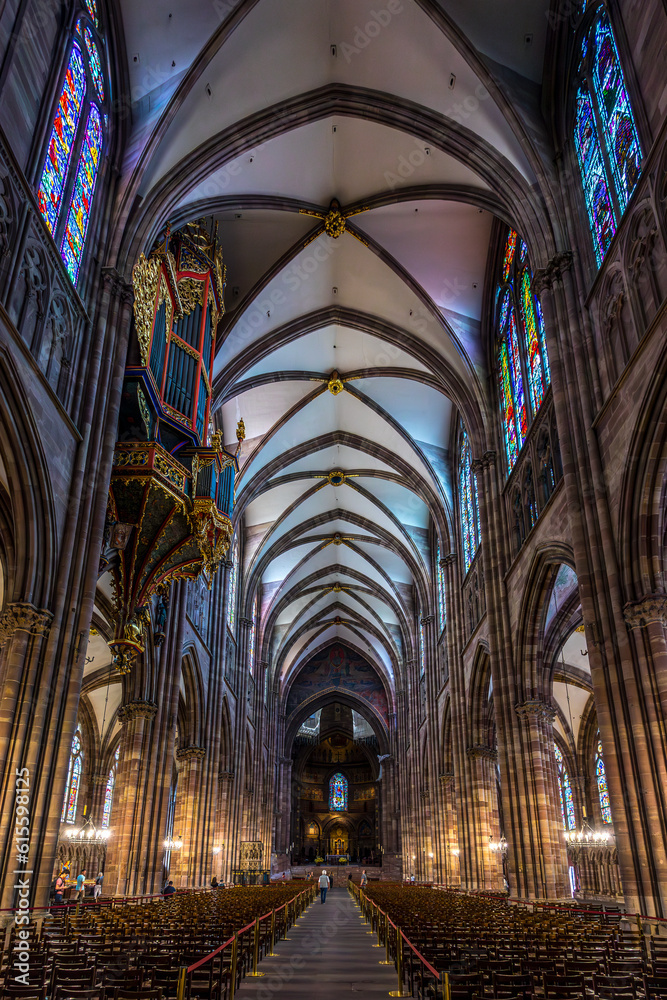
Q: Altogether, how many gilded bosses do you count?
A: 6